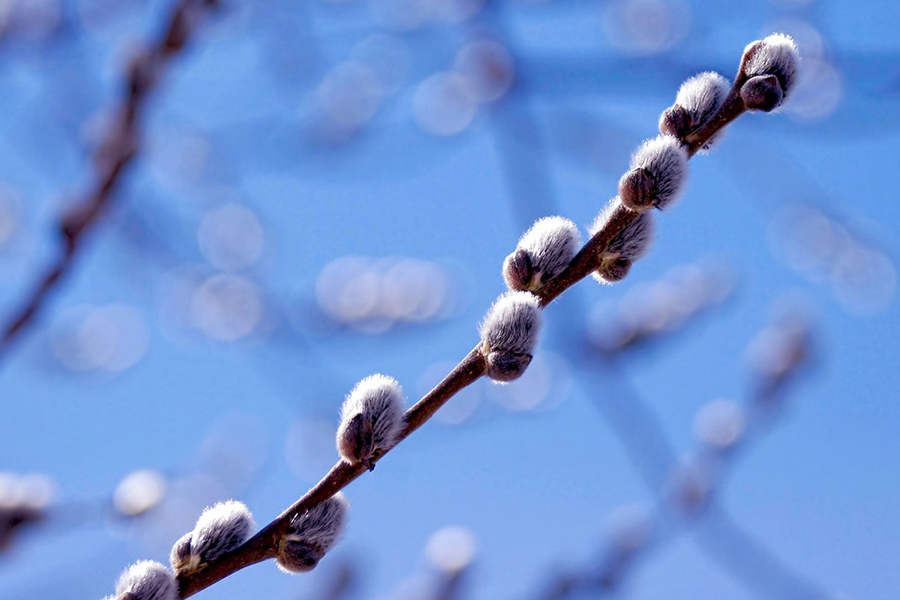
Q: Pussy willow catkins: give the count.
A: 10